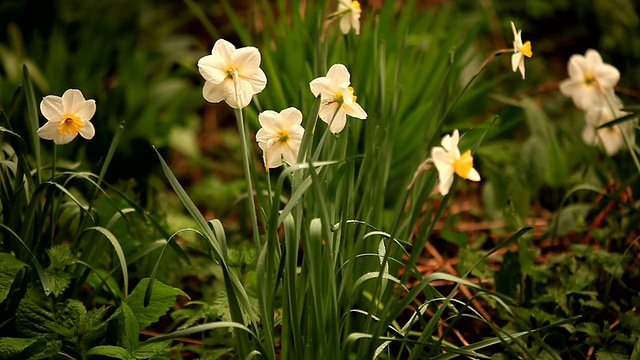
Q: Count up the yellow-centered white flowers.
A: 9